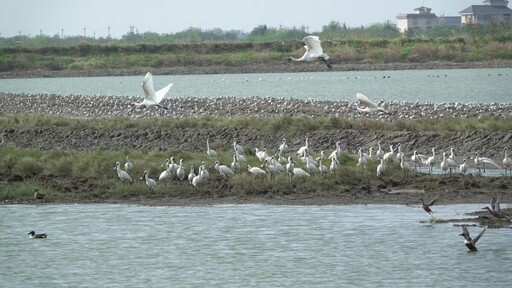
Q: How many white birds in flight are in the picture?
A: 3